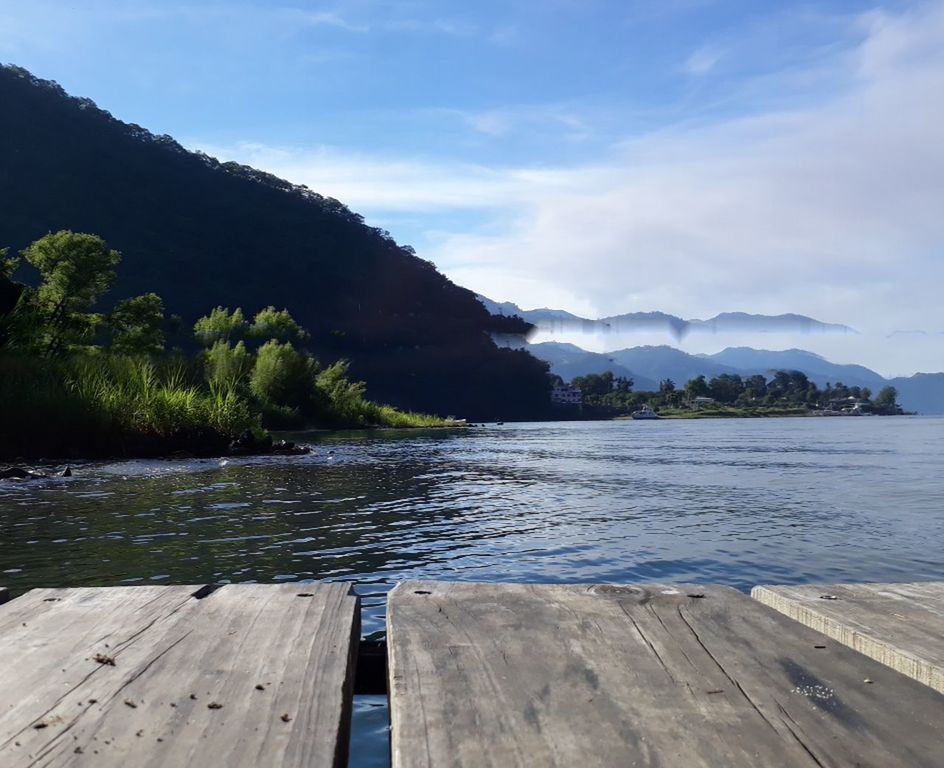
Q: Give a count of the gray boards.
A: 3